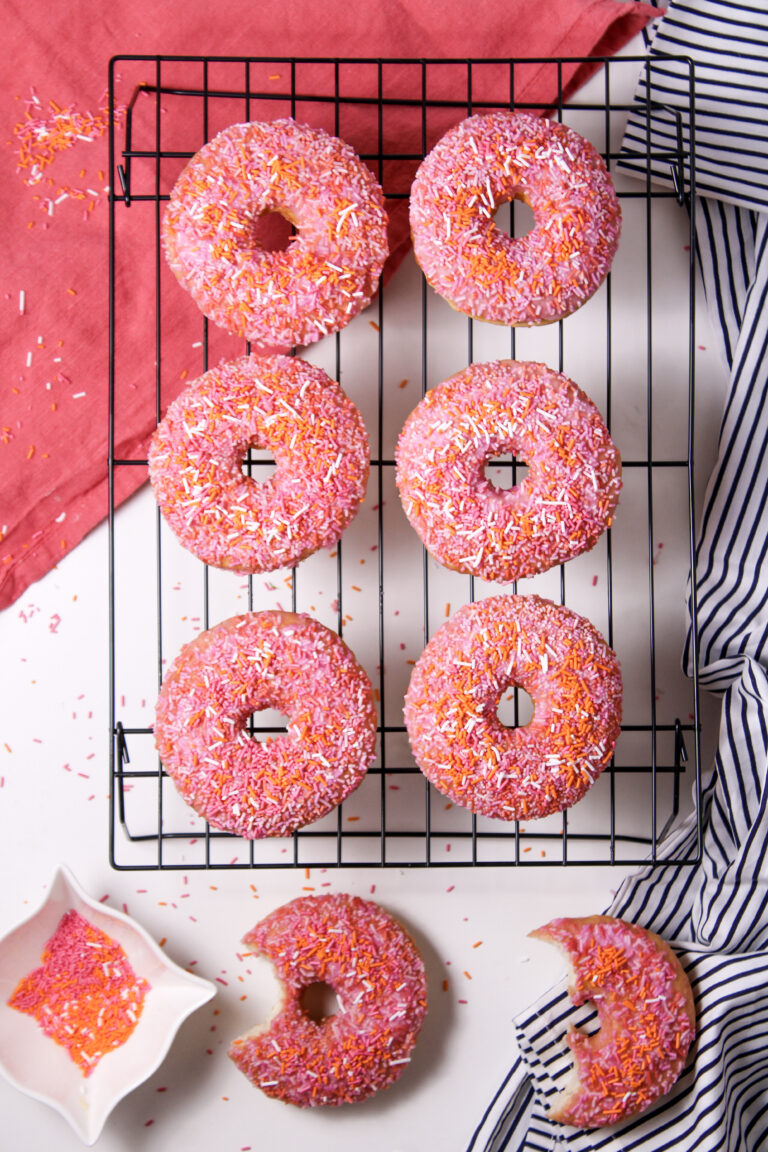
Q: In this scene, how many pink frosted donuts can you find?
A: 8